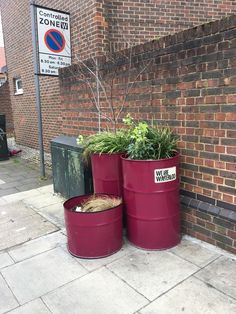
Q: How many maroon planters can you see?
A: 3